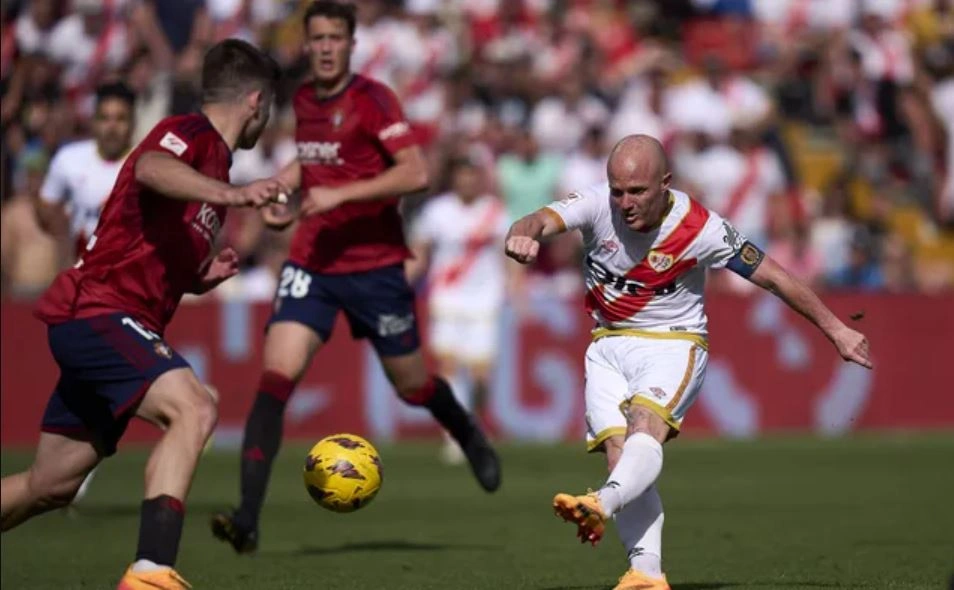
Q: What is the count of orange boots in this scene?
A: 3